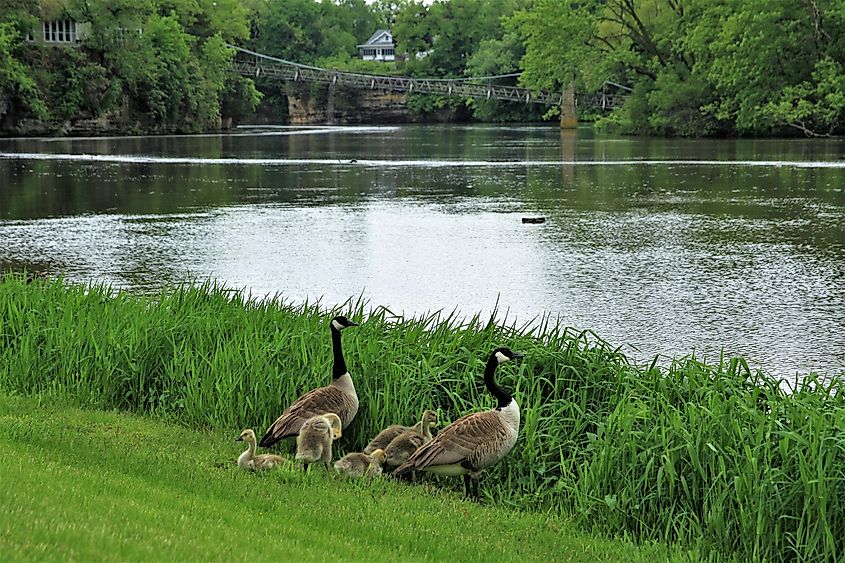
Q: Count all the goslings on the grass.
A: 5